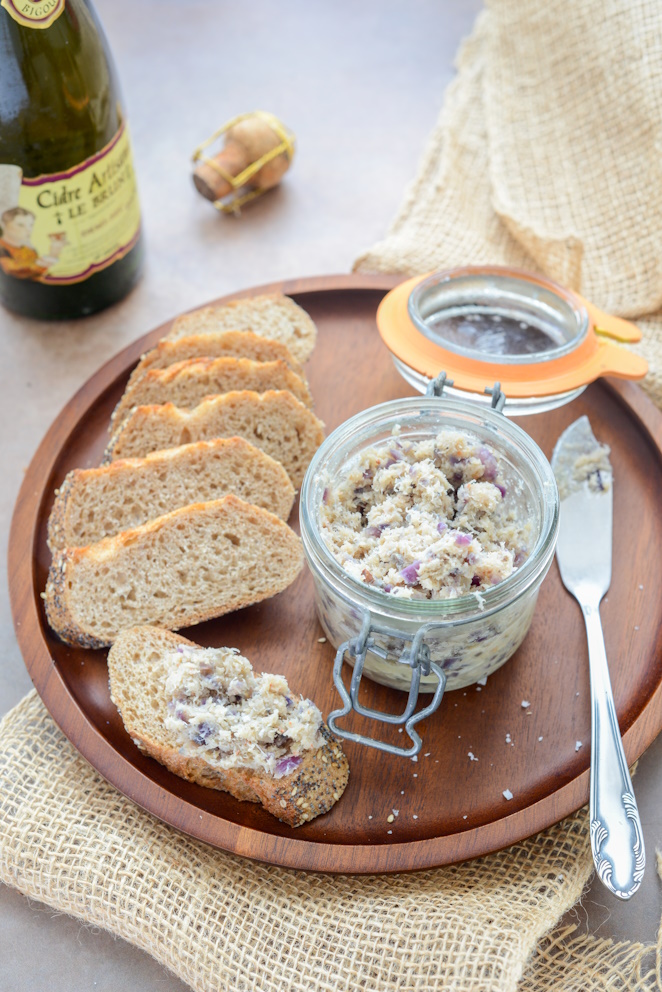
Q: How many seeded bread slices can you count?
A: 7